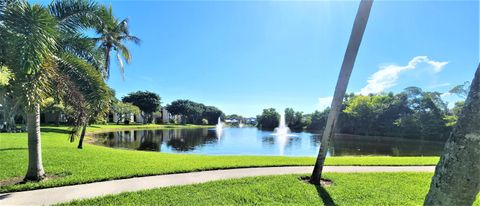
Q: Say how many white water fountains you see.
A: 2